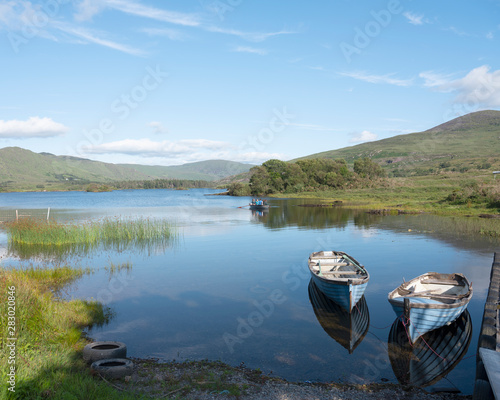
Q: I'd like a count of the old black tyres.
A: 2